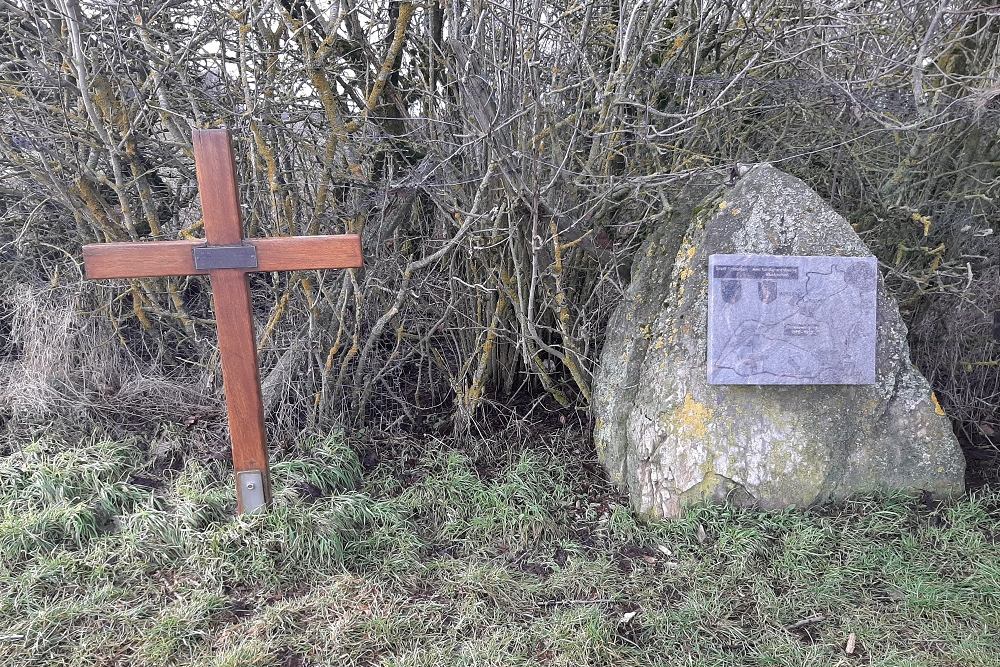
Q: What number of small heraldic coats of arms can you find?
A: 2